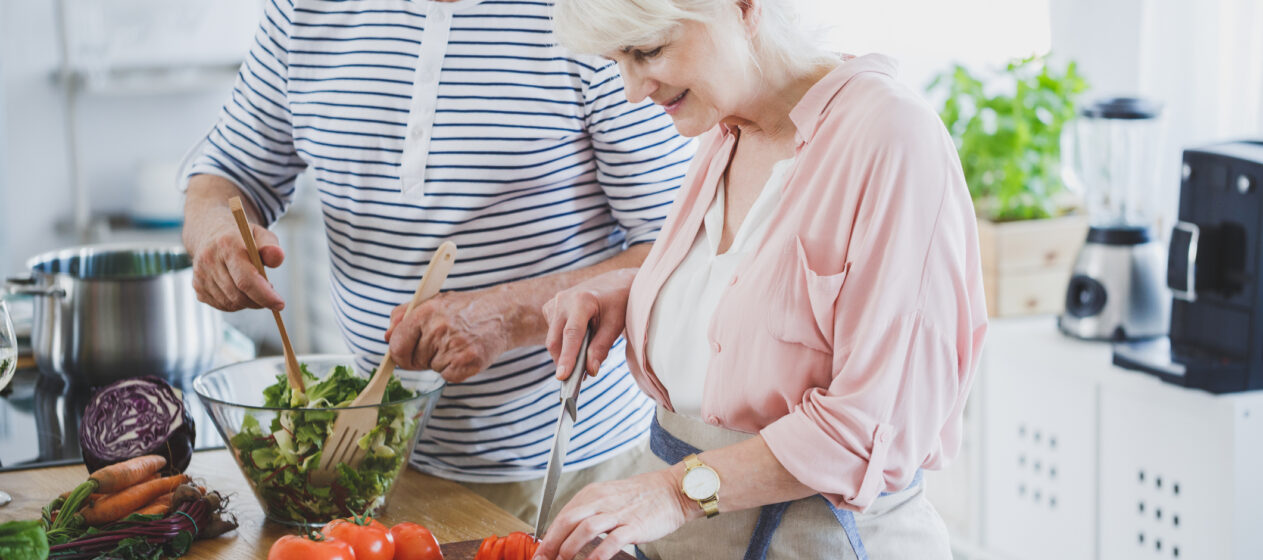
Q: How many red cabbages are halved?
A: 1